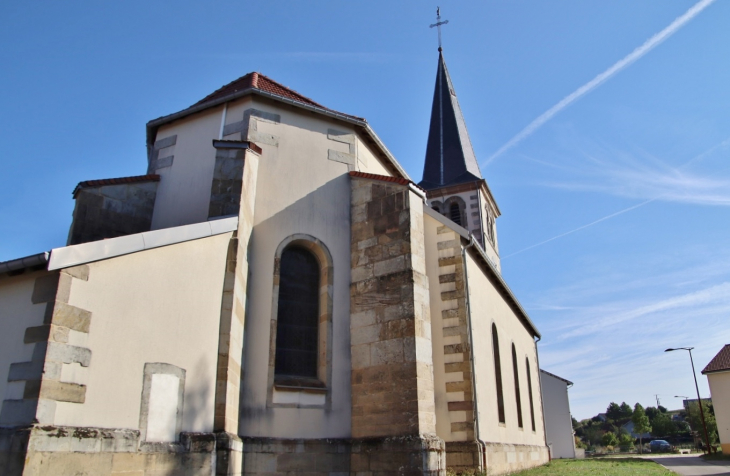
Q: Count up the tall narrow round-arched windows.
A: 4